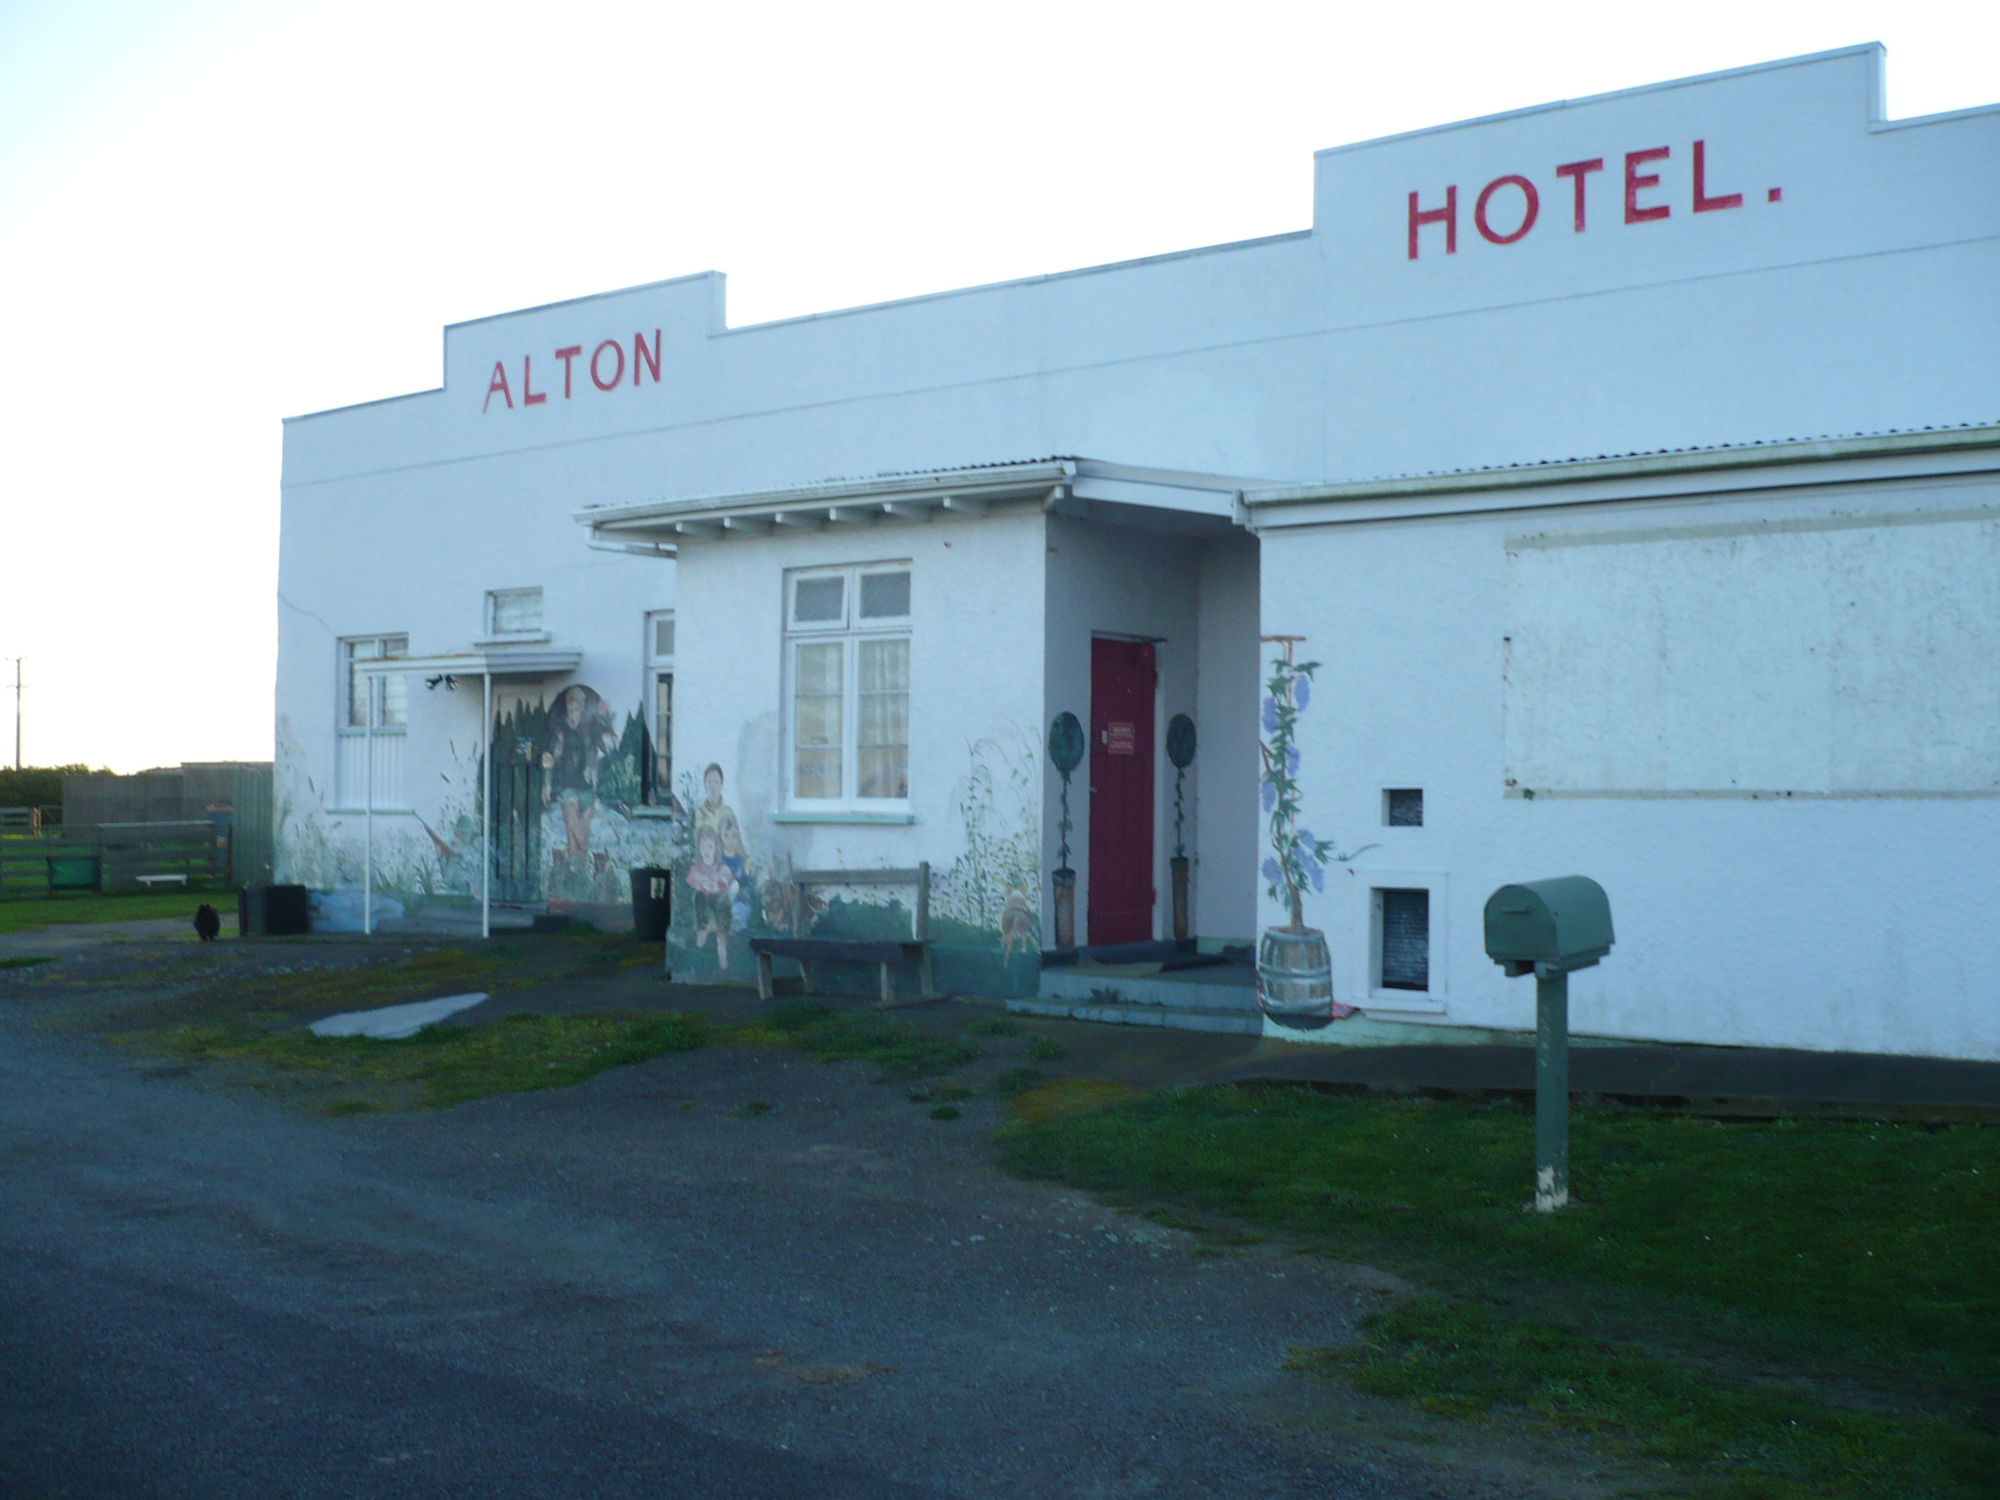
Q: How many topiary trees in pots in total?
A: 2